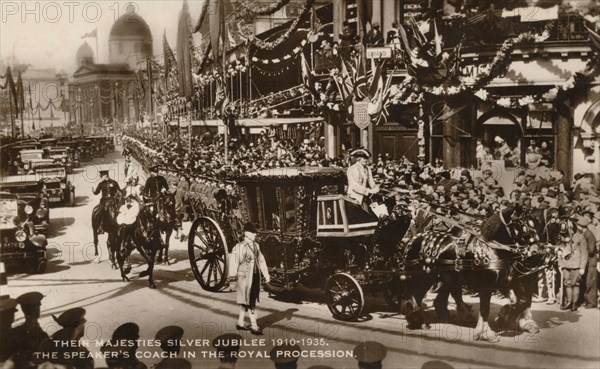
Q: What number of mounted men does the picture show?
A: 3